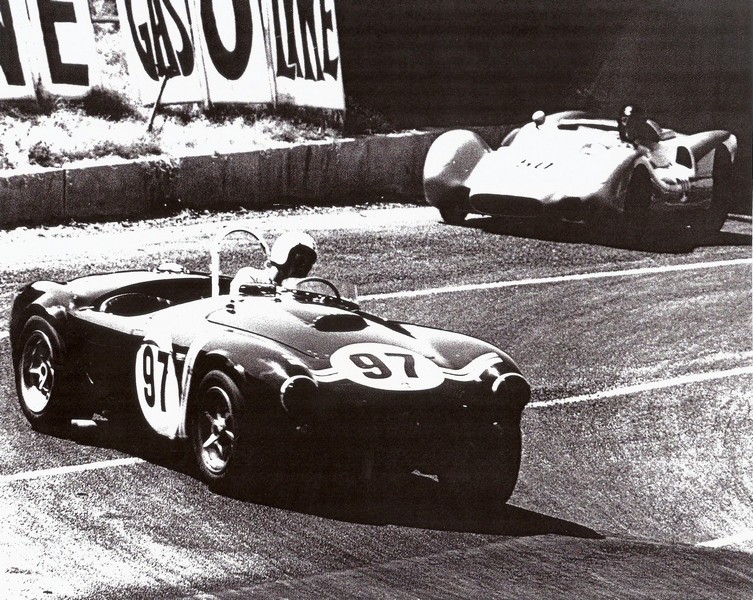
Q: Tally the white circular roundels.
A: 2